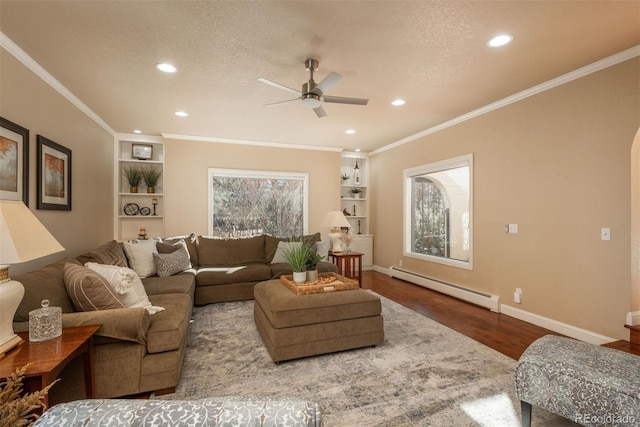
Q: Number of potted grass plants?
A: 3